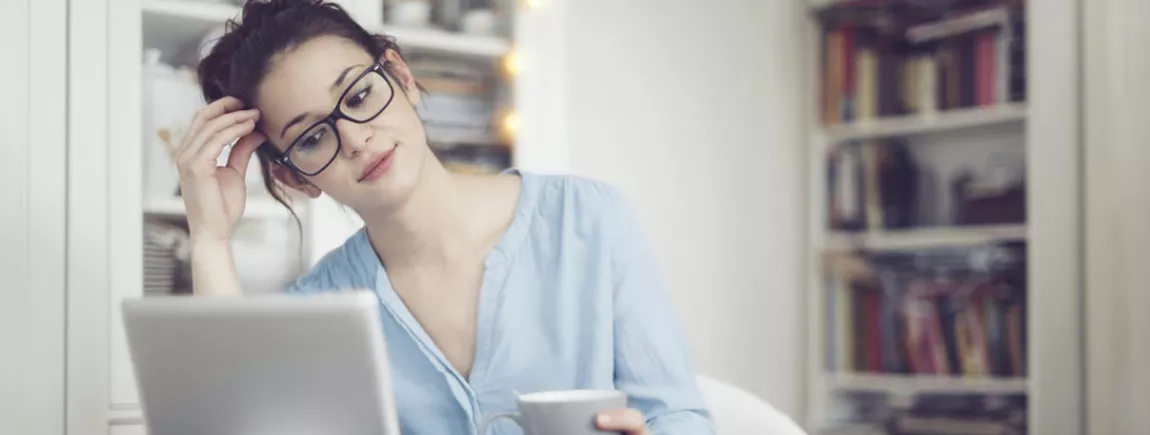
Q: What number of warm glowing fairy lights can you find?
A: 3